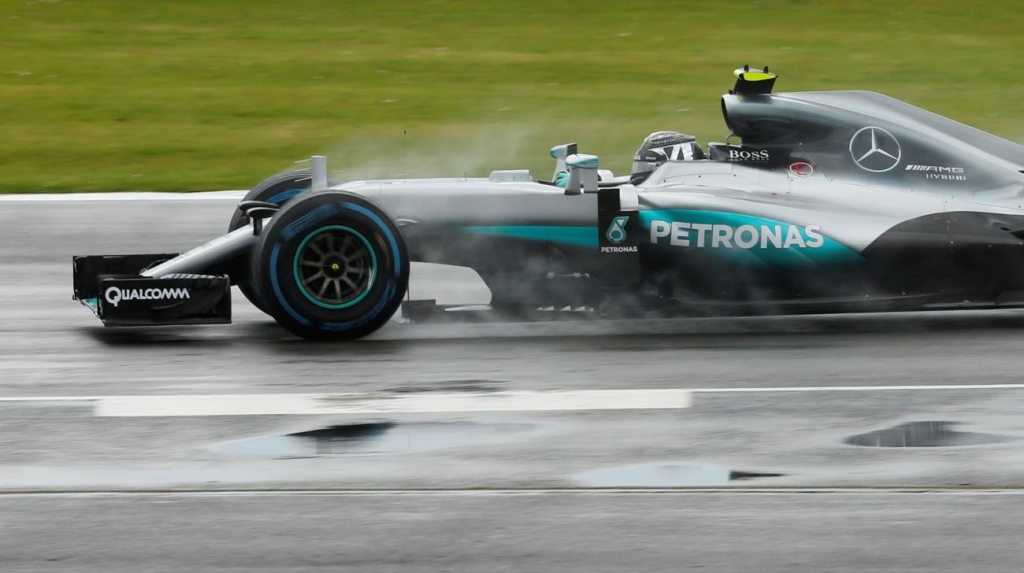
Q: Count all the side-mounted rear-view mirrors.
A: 2